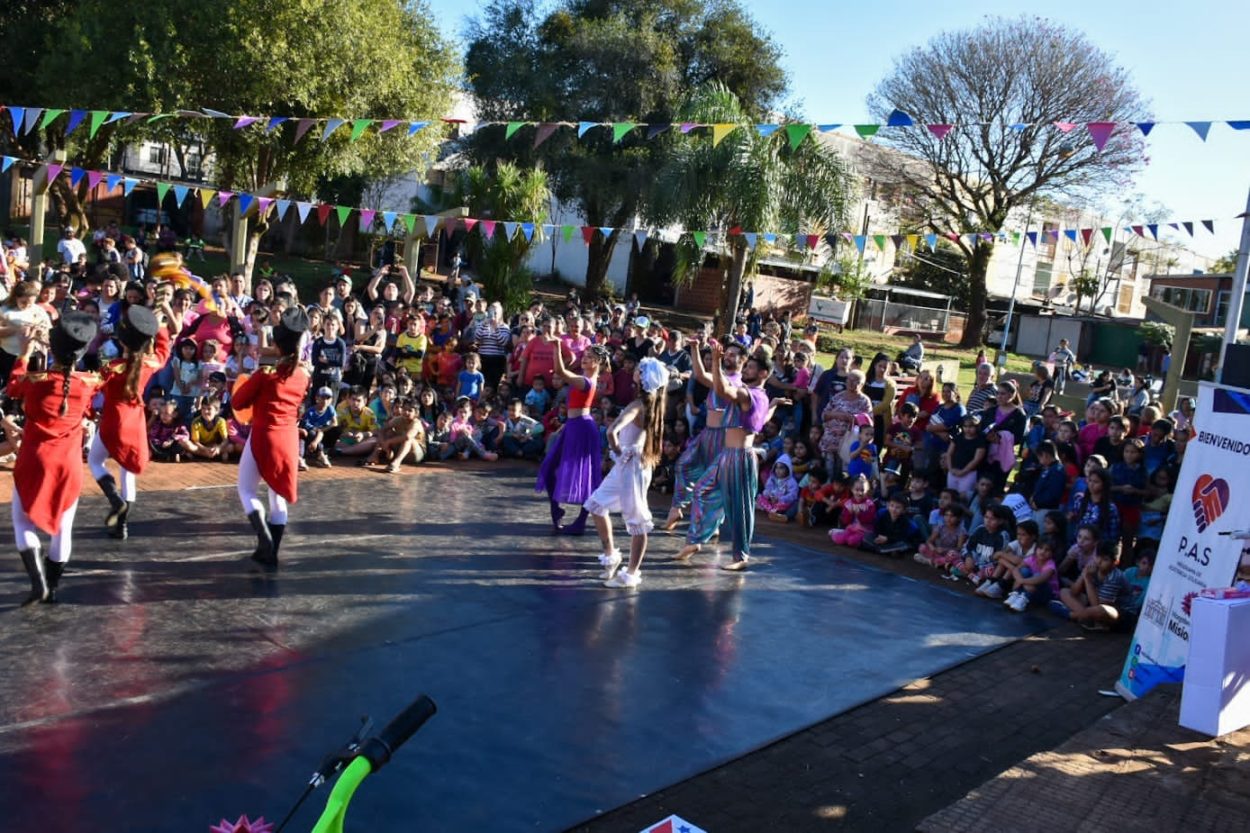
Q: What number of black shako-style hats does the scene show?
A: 3